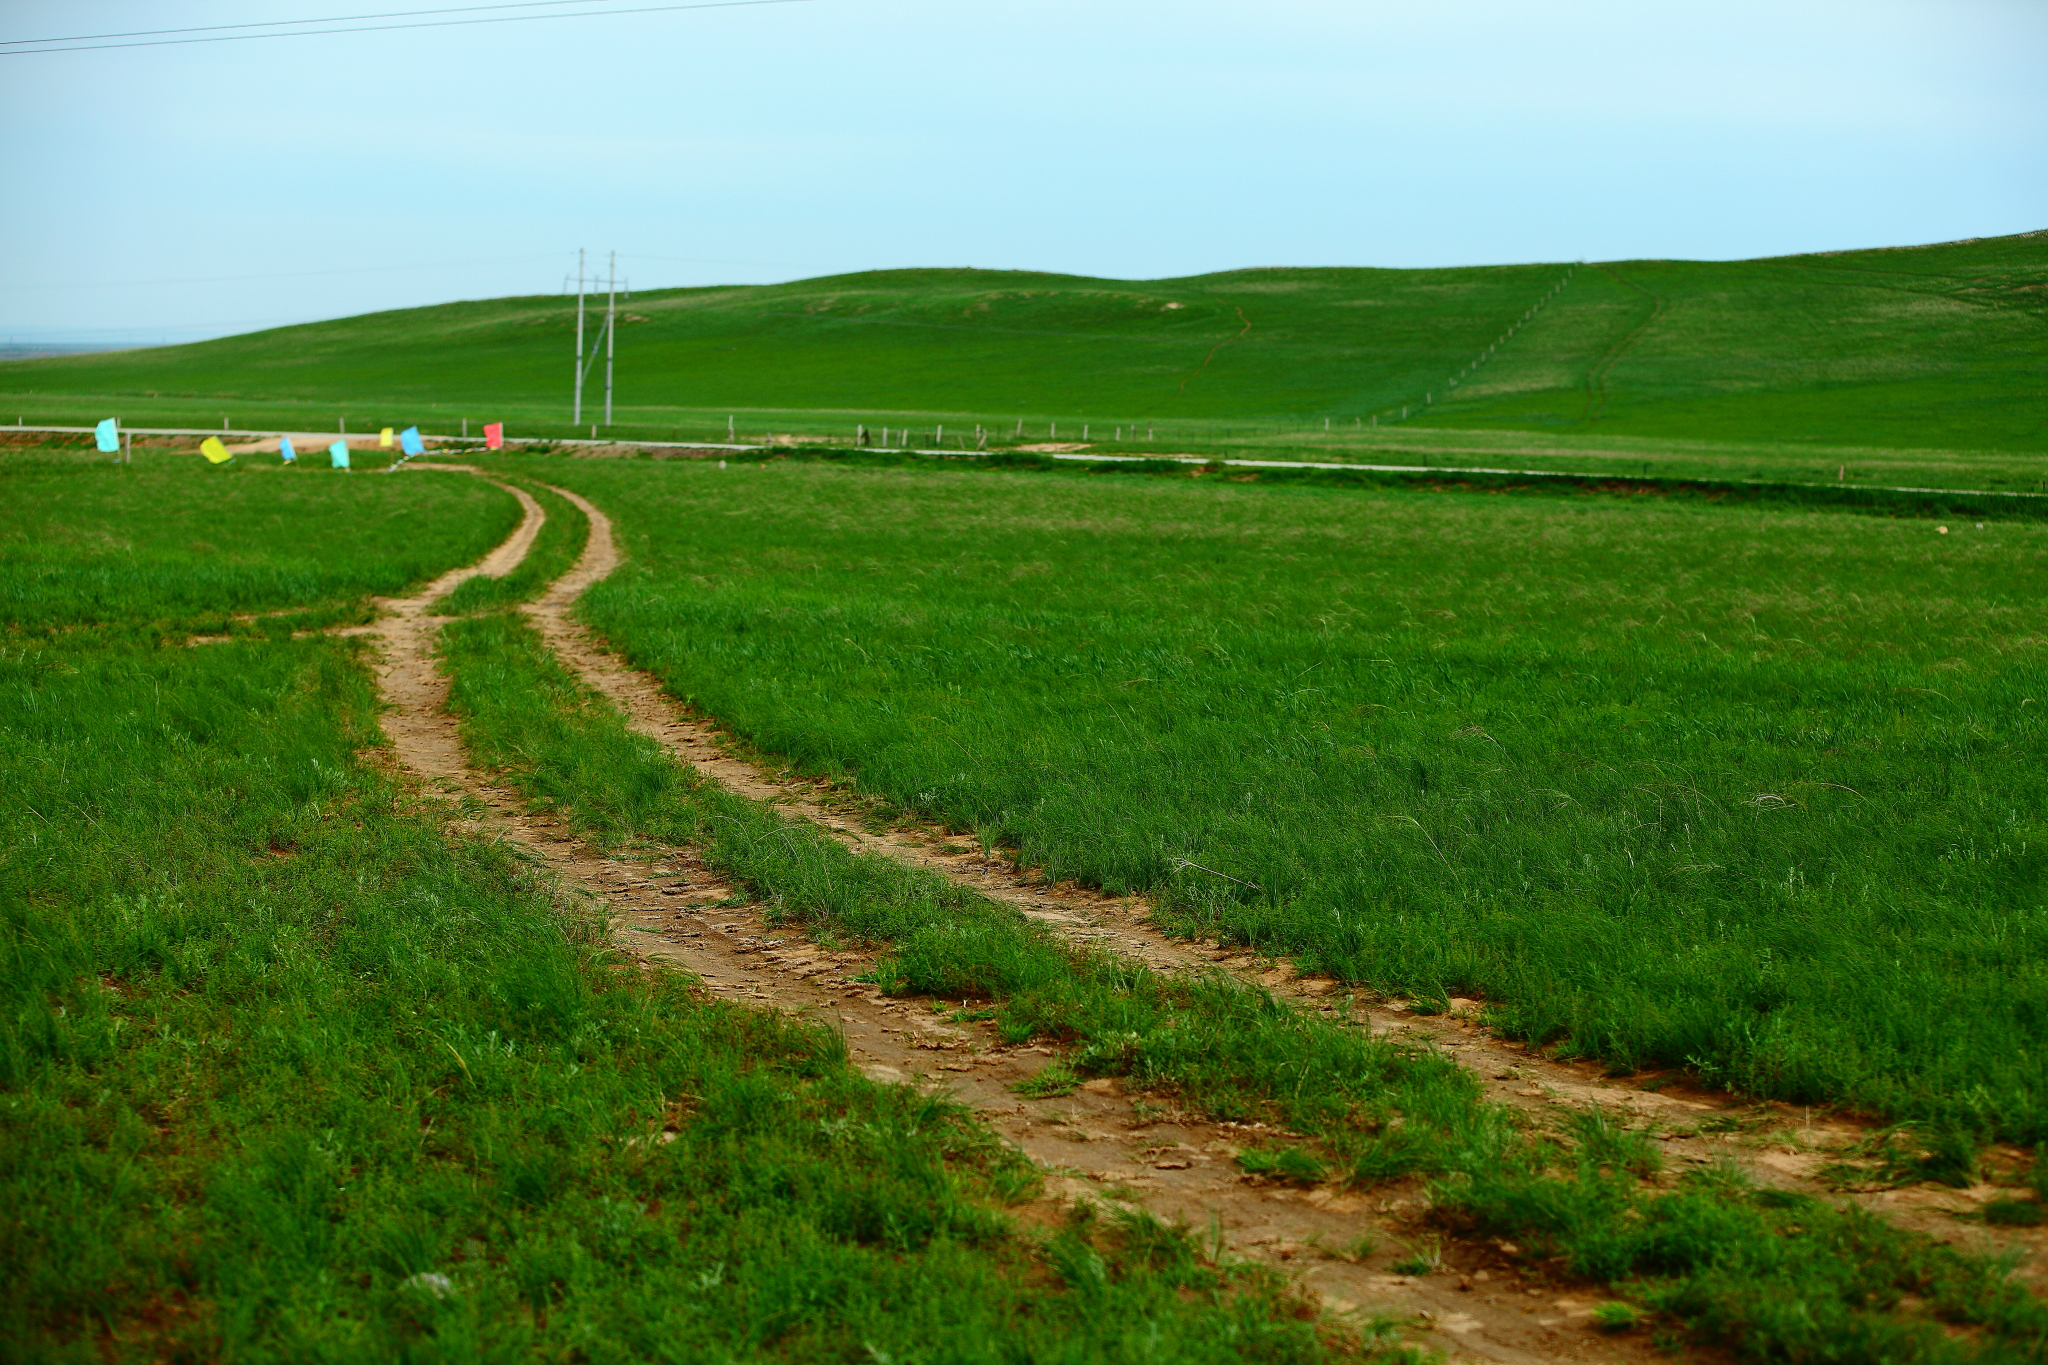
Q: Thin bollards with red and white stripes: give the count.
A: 0